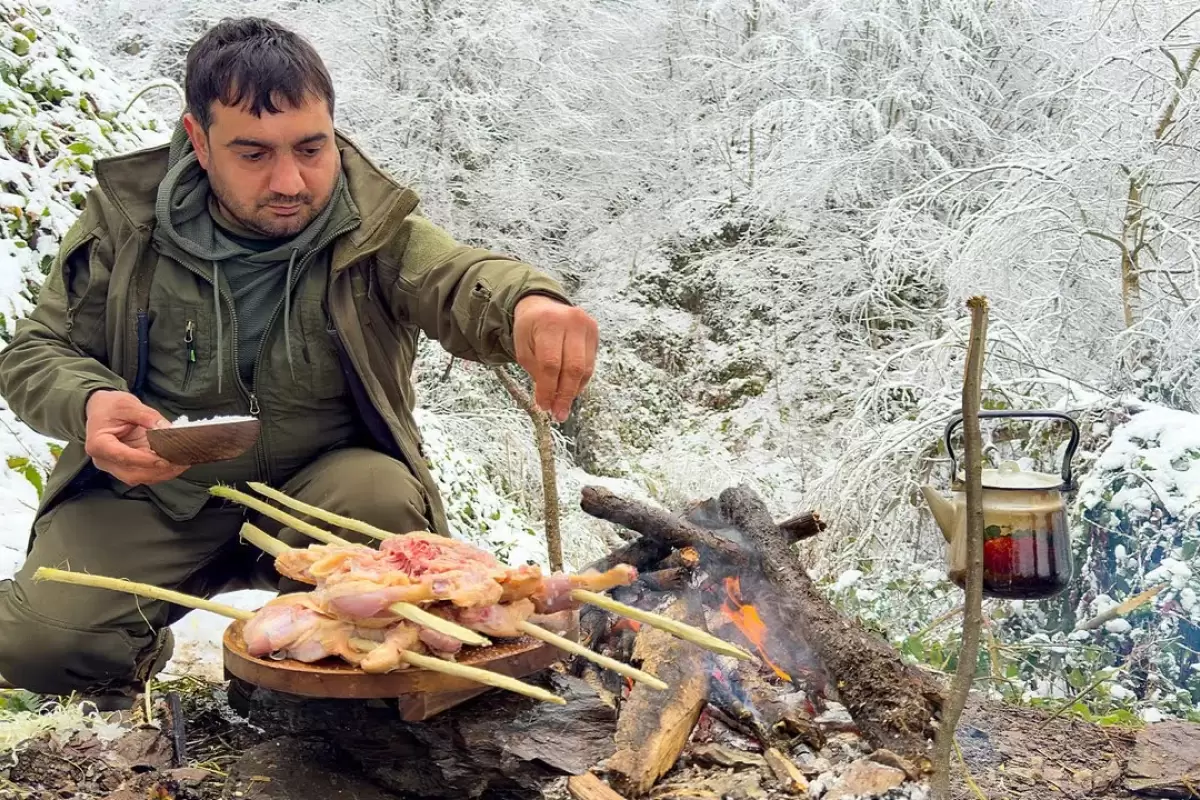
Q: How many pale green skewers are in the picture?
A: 4